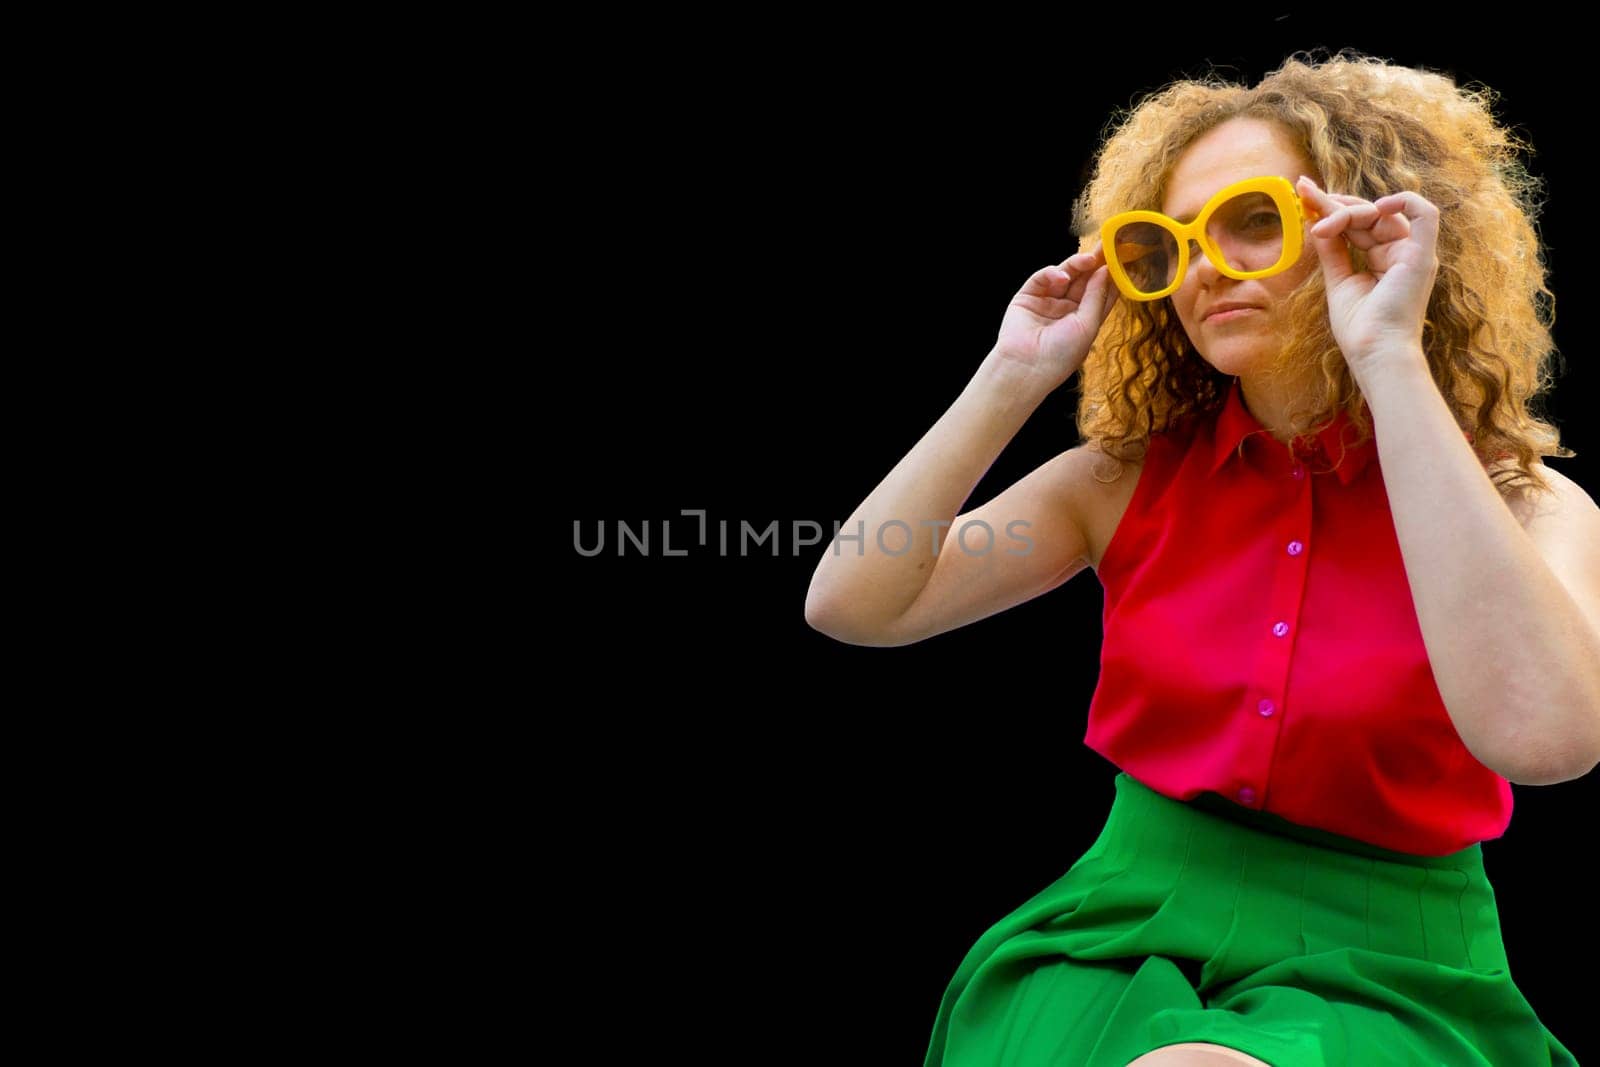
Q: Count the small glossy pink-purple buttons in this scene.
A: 5